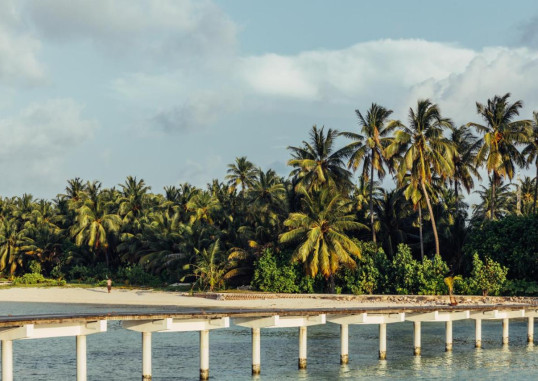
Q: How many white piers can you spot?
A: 13